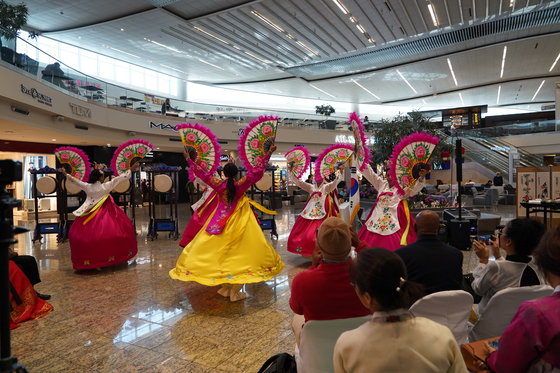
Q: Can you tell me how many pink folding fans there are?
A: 8